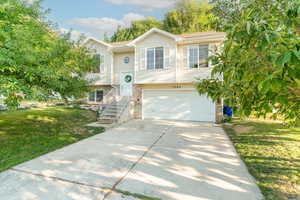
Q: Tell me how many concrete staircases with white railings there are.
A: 1